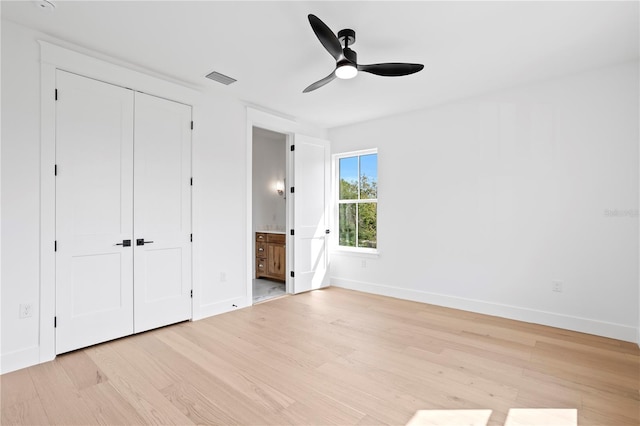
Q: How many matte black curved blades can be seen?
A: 3